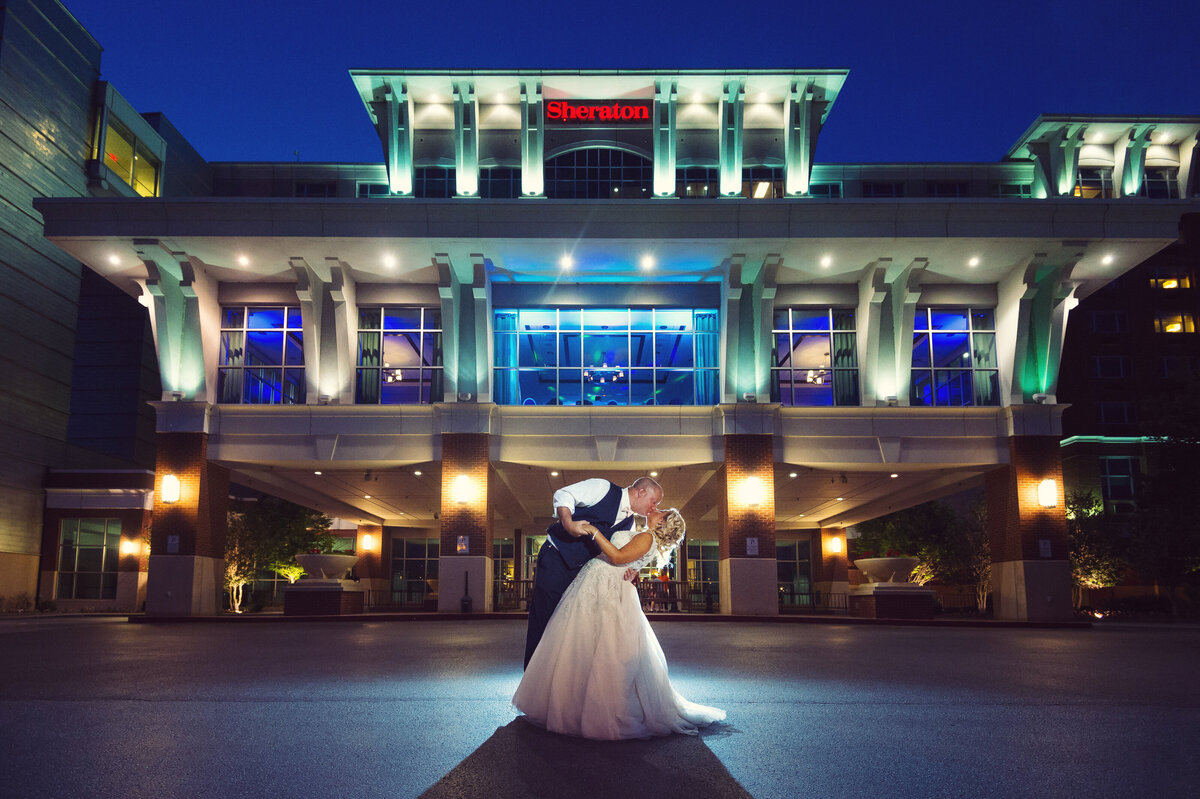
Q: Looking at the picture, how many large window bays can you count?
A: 5